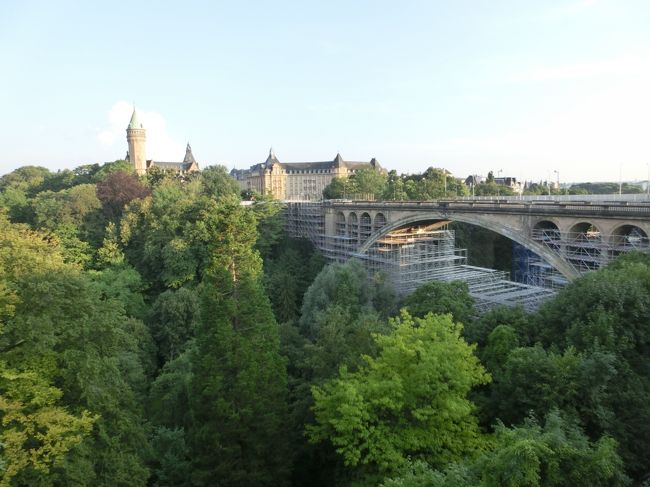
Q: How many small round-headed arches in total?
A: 7